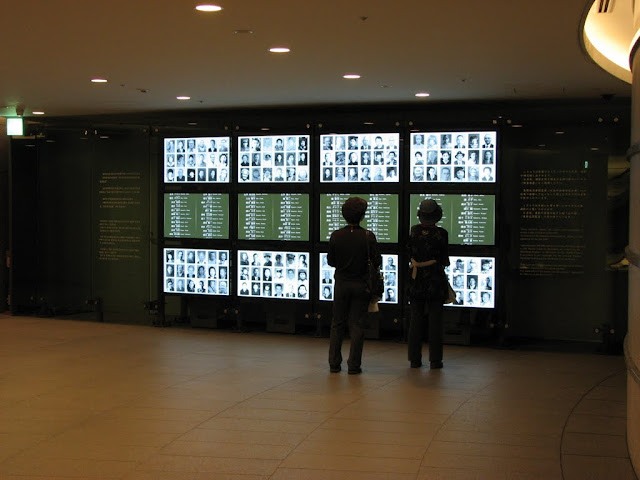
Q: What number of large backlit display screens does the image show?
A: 12